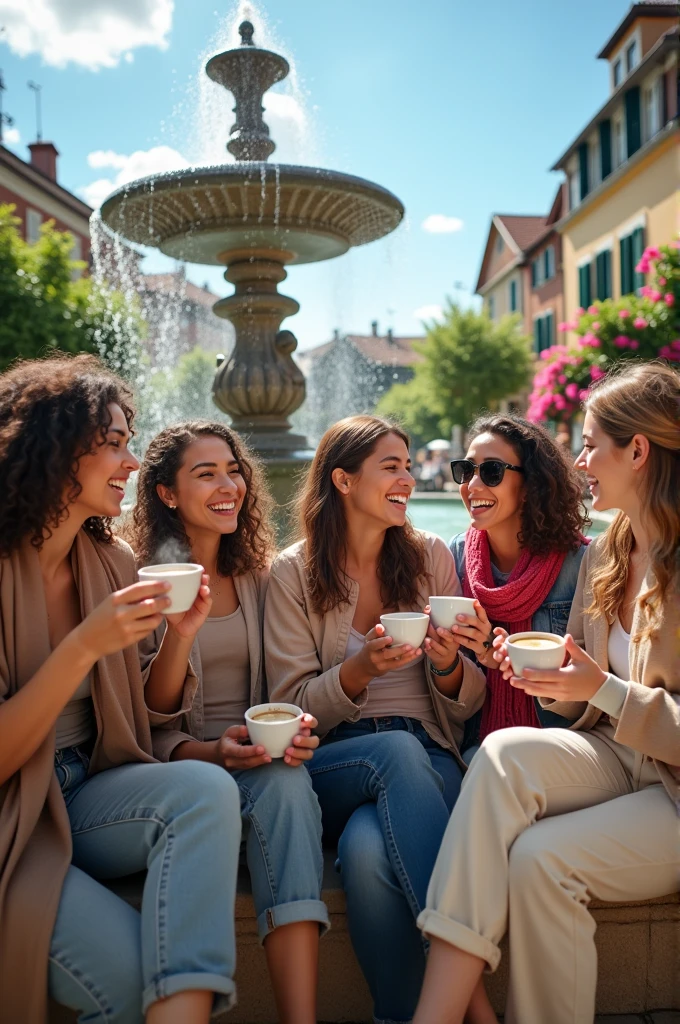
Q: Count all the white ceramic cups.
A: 5